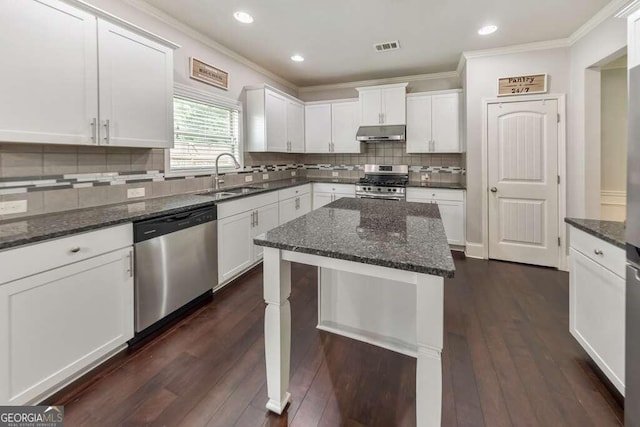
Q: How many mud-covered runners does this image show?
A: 0